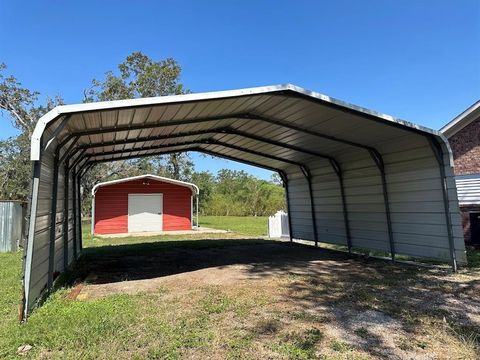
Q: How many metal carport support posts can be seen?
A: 10